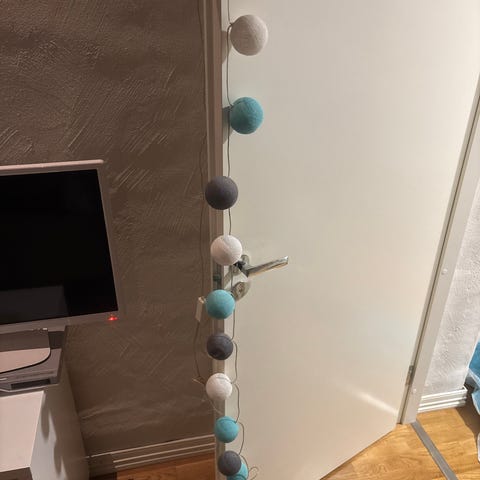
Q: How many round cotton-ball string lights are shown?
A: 10